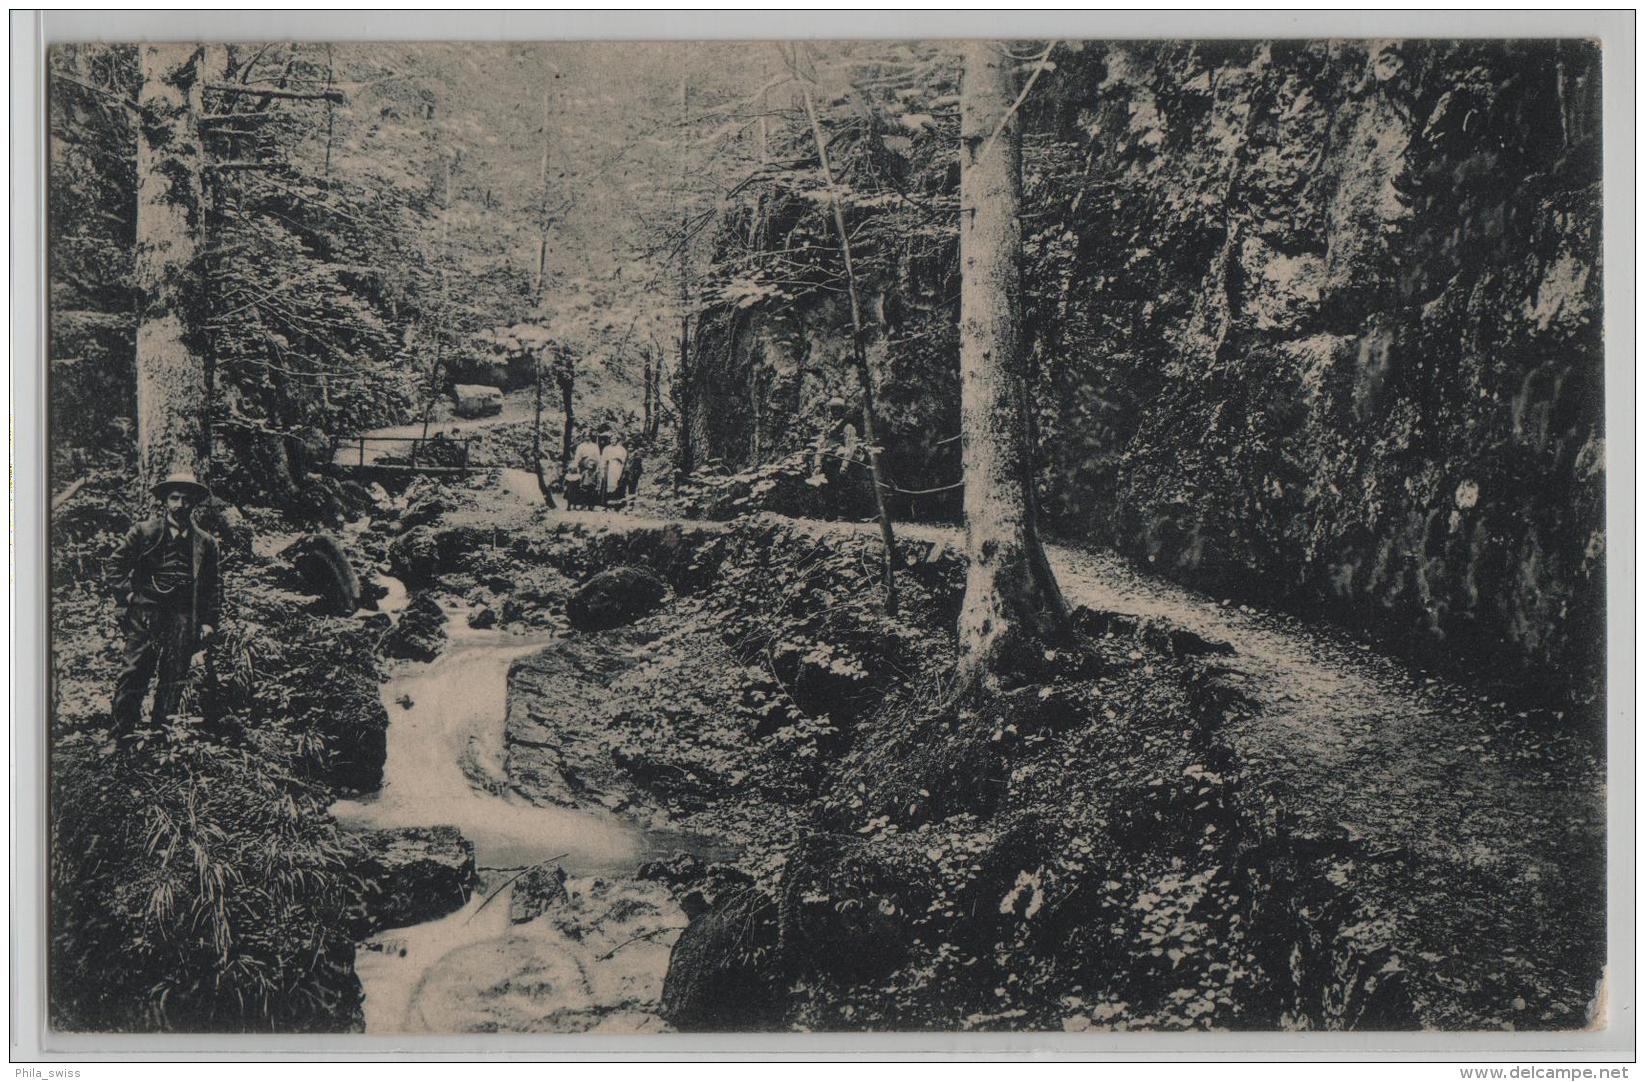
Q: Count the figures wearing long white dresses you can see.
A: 2